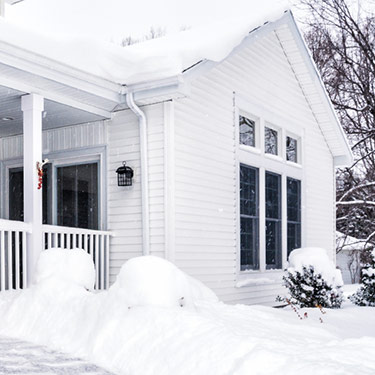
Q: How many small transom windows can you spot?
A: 3